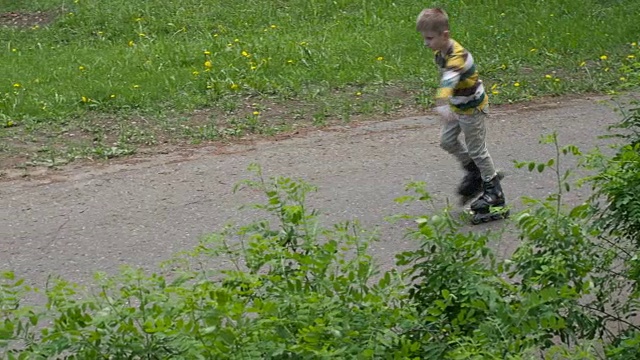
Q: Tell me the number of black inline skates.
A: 2